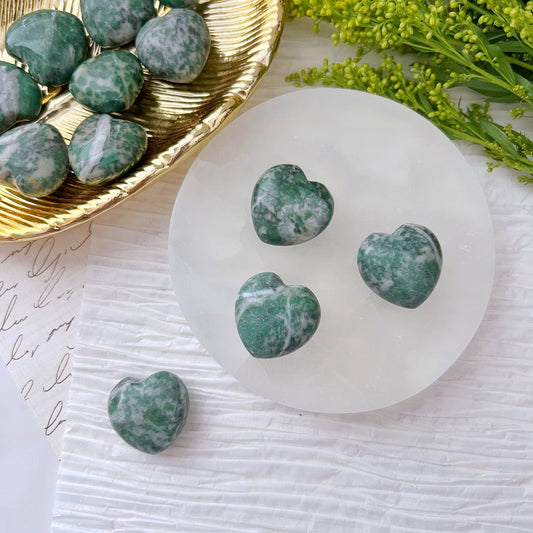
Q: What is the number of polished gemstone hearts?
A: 12